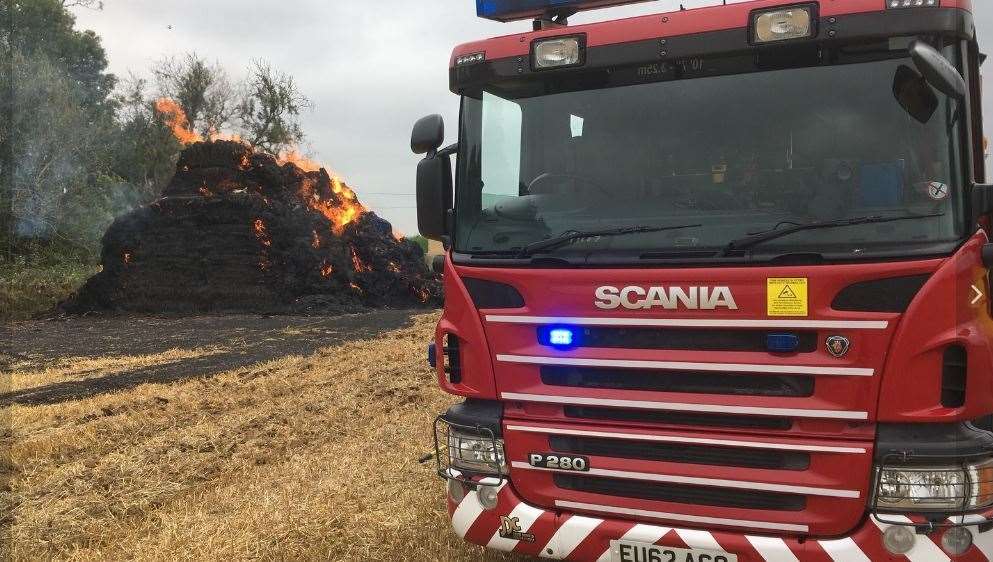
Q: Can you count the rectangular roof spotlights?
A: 2